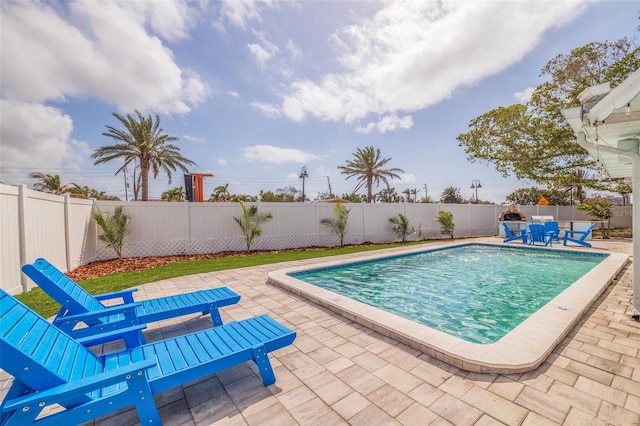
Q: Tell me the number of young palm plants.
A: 5